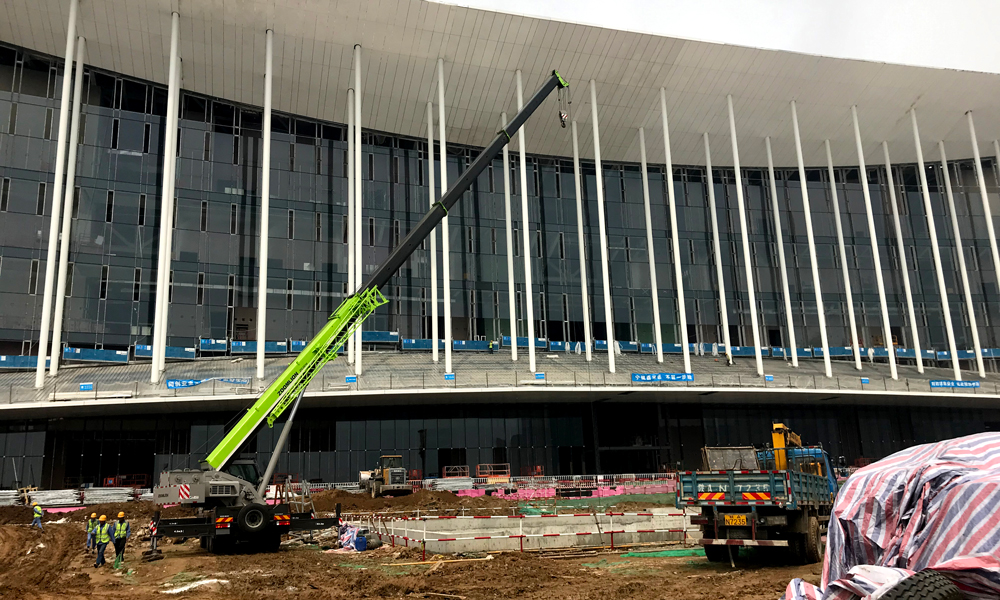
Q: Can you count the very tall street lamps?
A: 0